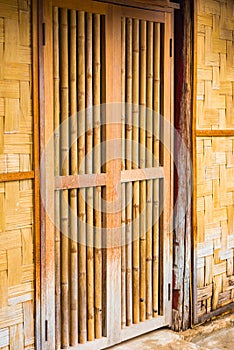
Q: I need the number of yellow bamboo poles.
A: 12